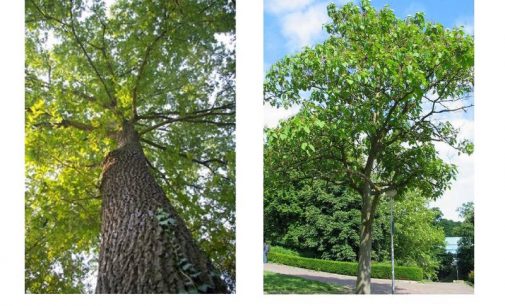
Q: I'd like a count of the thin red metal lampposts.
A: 0